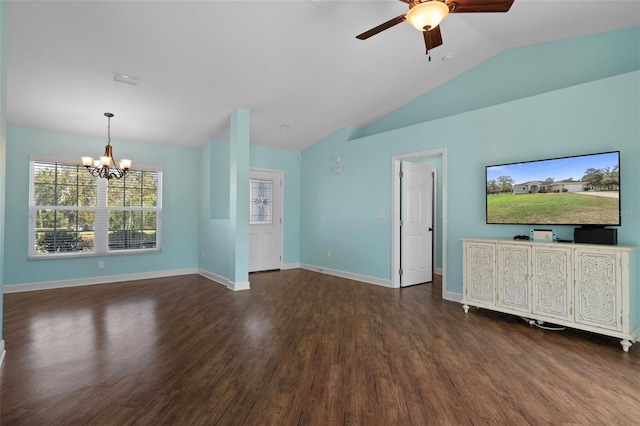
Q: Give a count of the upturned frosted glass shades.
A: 5